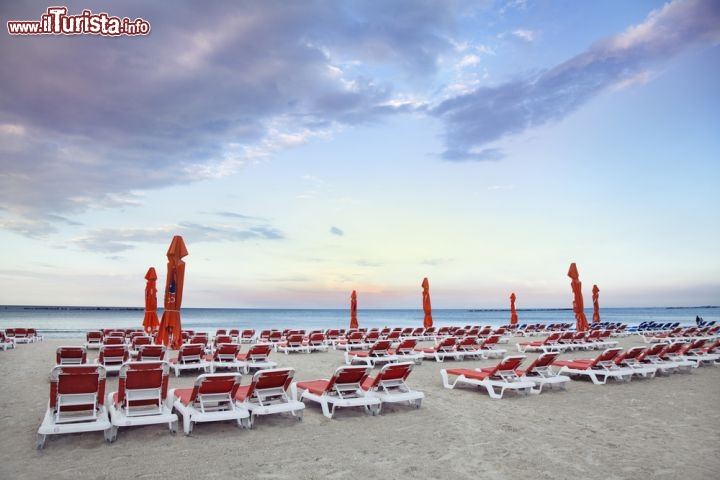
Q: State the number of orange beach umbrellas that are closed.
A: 7